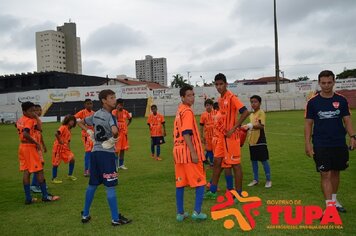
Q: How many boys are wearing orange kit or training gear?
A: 10